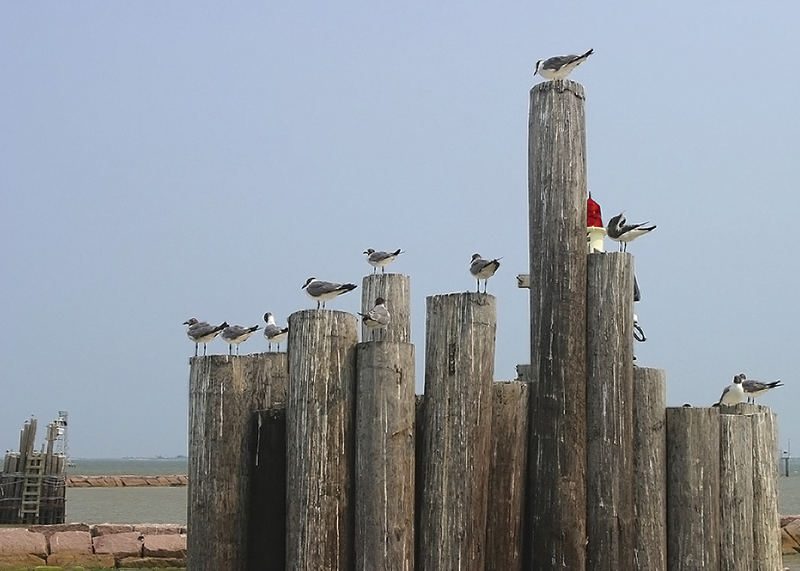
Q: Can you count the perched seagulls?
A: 11